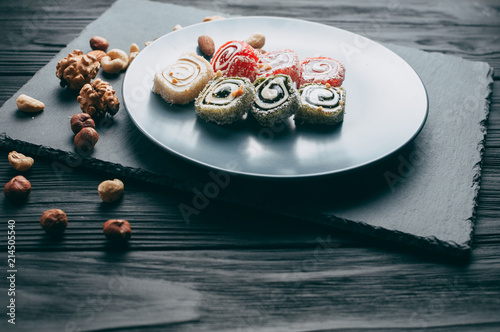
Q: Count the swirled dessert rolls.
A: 7